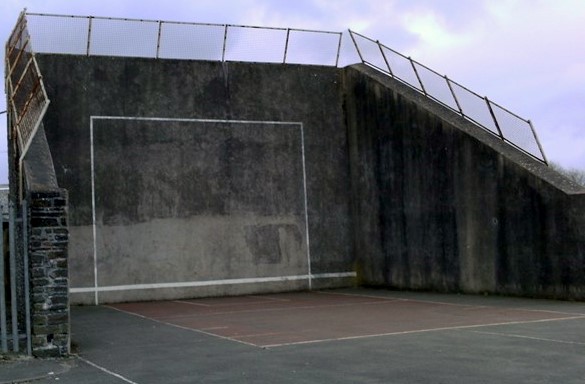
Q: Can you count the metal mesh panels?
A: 15